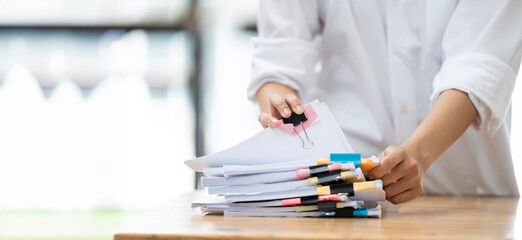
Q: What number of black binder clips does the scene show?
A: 7